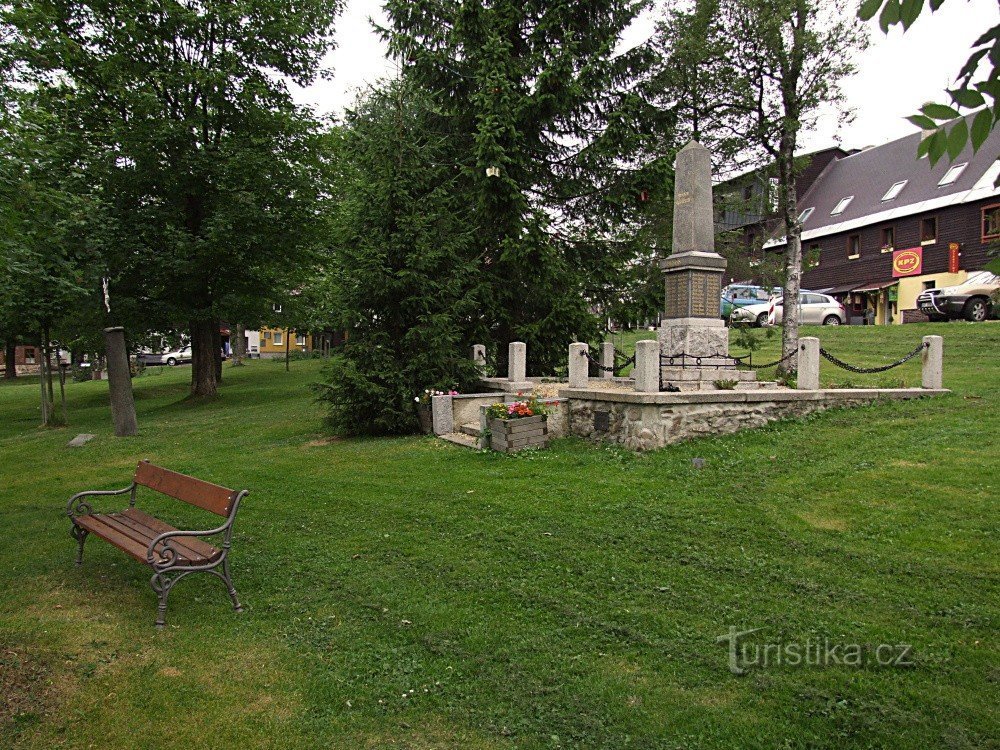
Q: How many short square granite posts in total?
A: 7